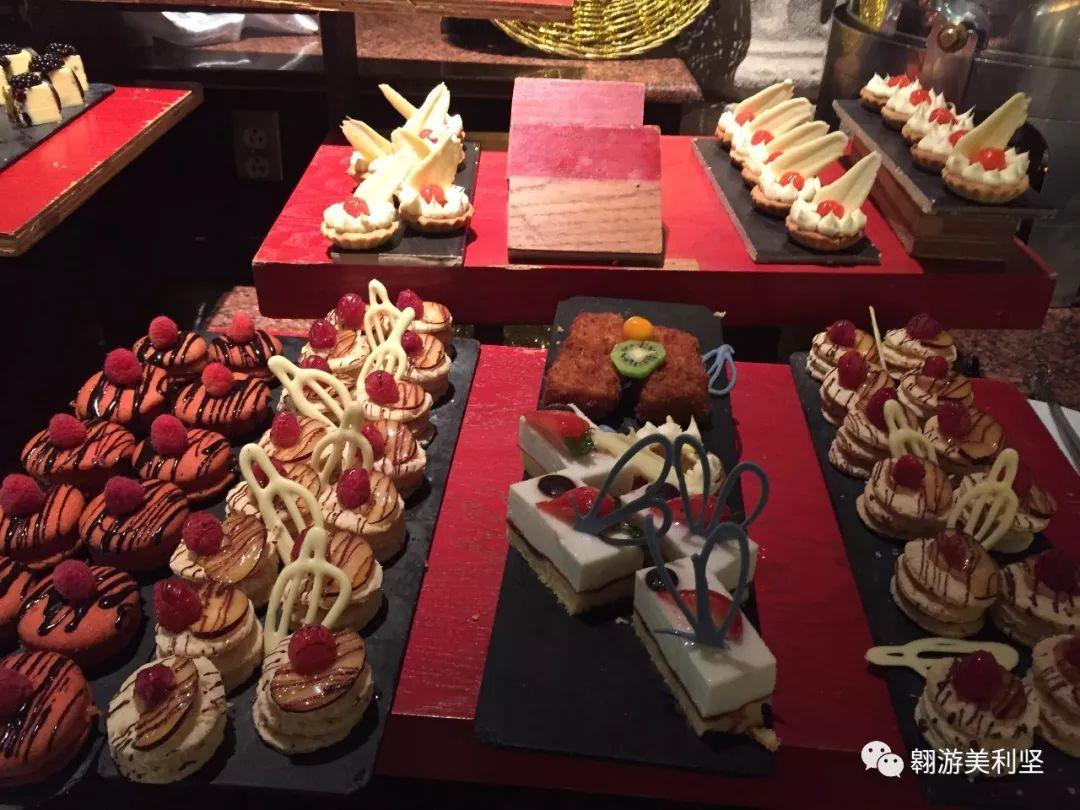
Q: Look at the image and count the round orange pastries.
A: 11